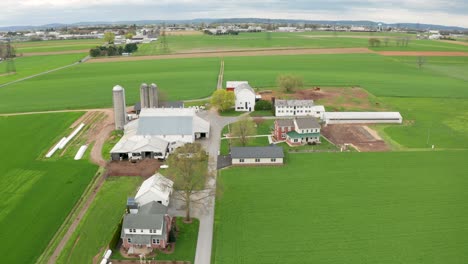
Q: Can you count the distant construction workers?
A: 0